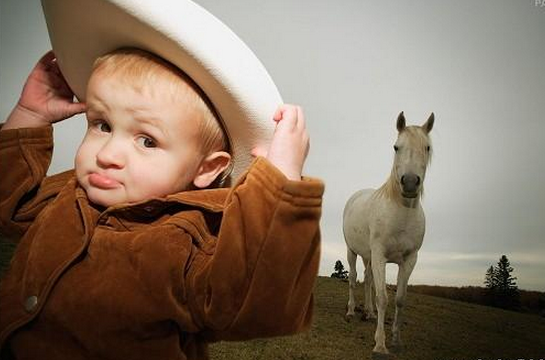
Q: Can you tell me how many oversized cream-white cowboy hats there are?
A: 1